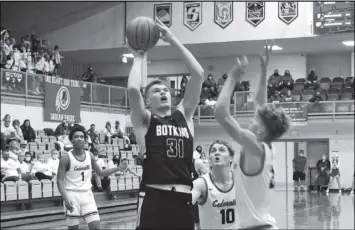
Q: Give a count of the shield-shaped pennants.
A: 5